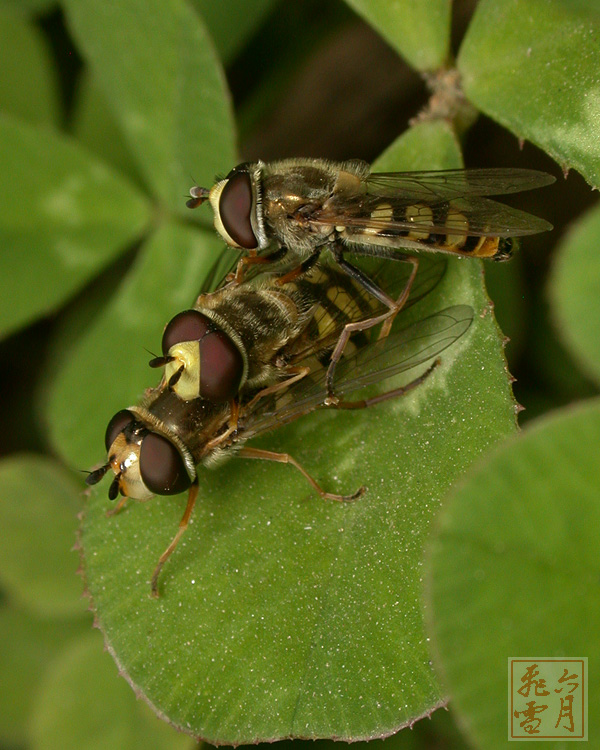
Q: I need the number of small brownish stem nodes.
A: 1